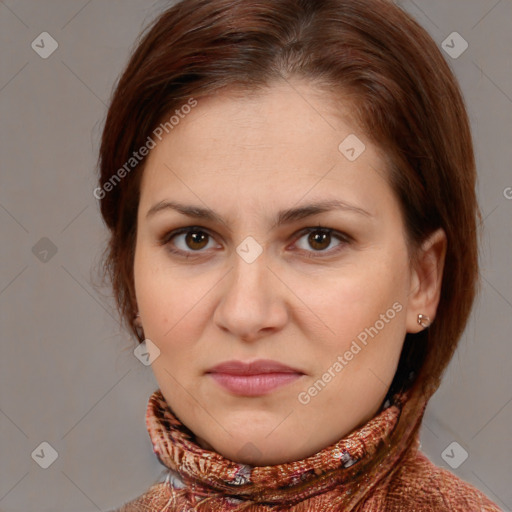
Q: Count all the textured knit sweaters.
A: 1